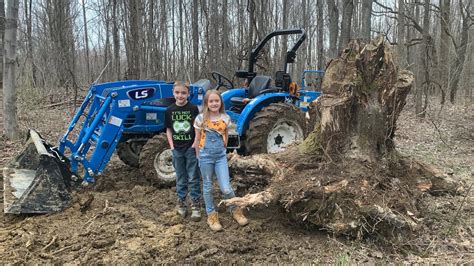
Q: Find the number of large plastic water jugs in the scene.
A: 0